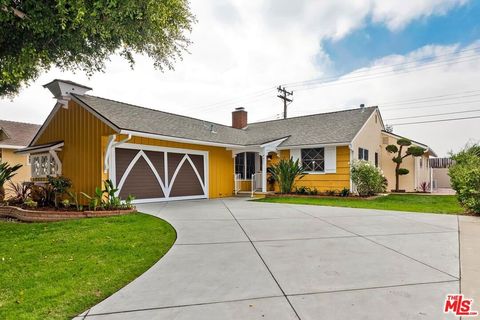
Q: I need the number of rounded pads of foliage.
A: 5